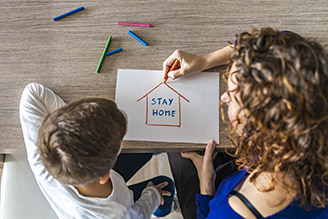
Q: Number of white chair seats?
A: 1